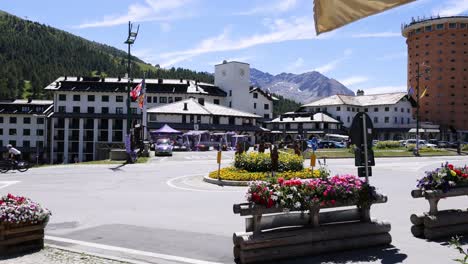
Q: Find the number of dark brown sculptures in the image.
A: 4